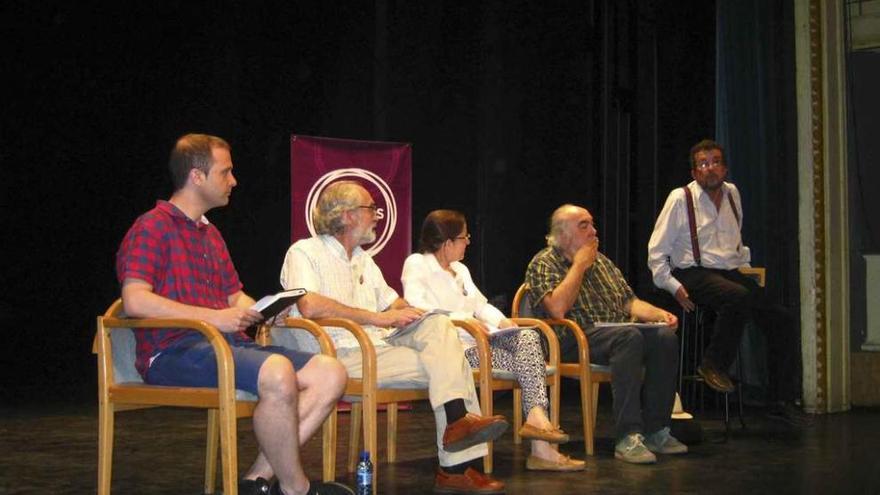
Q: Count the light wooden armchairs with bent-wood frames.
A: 4